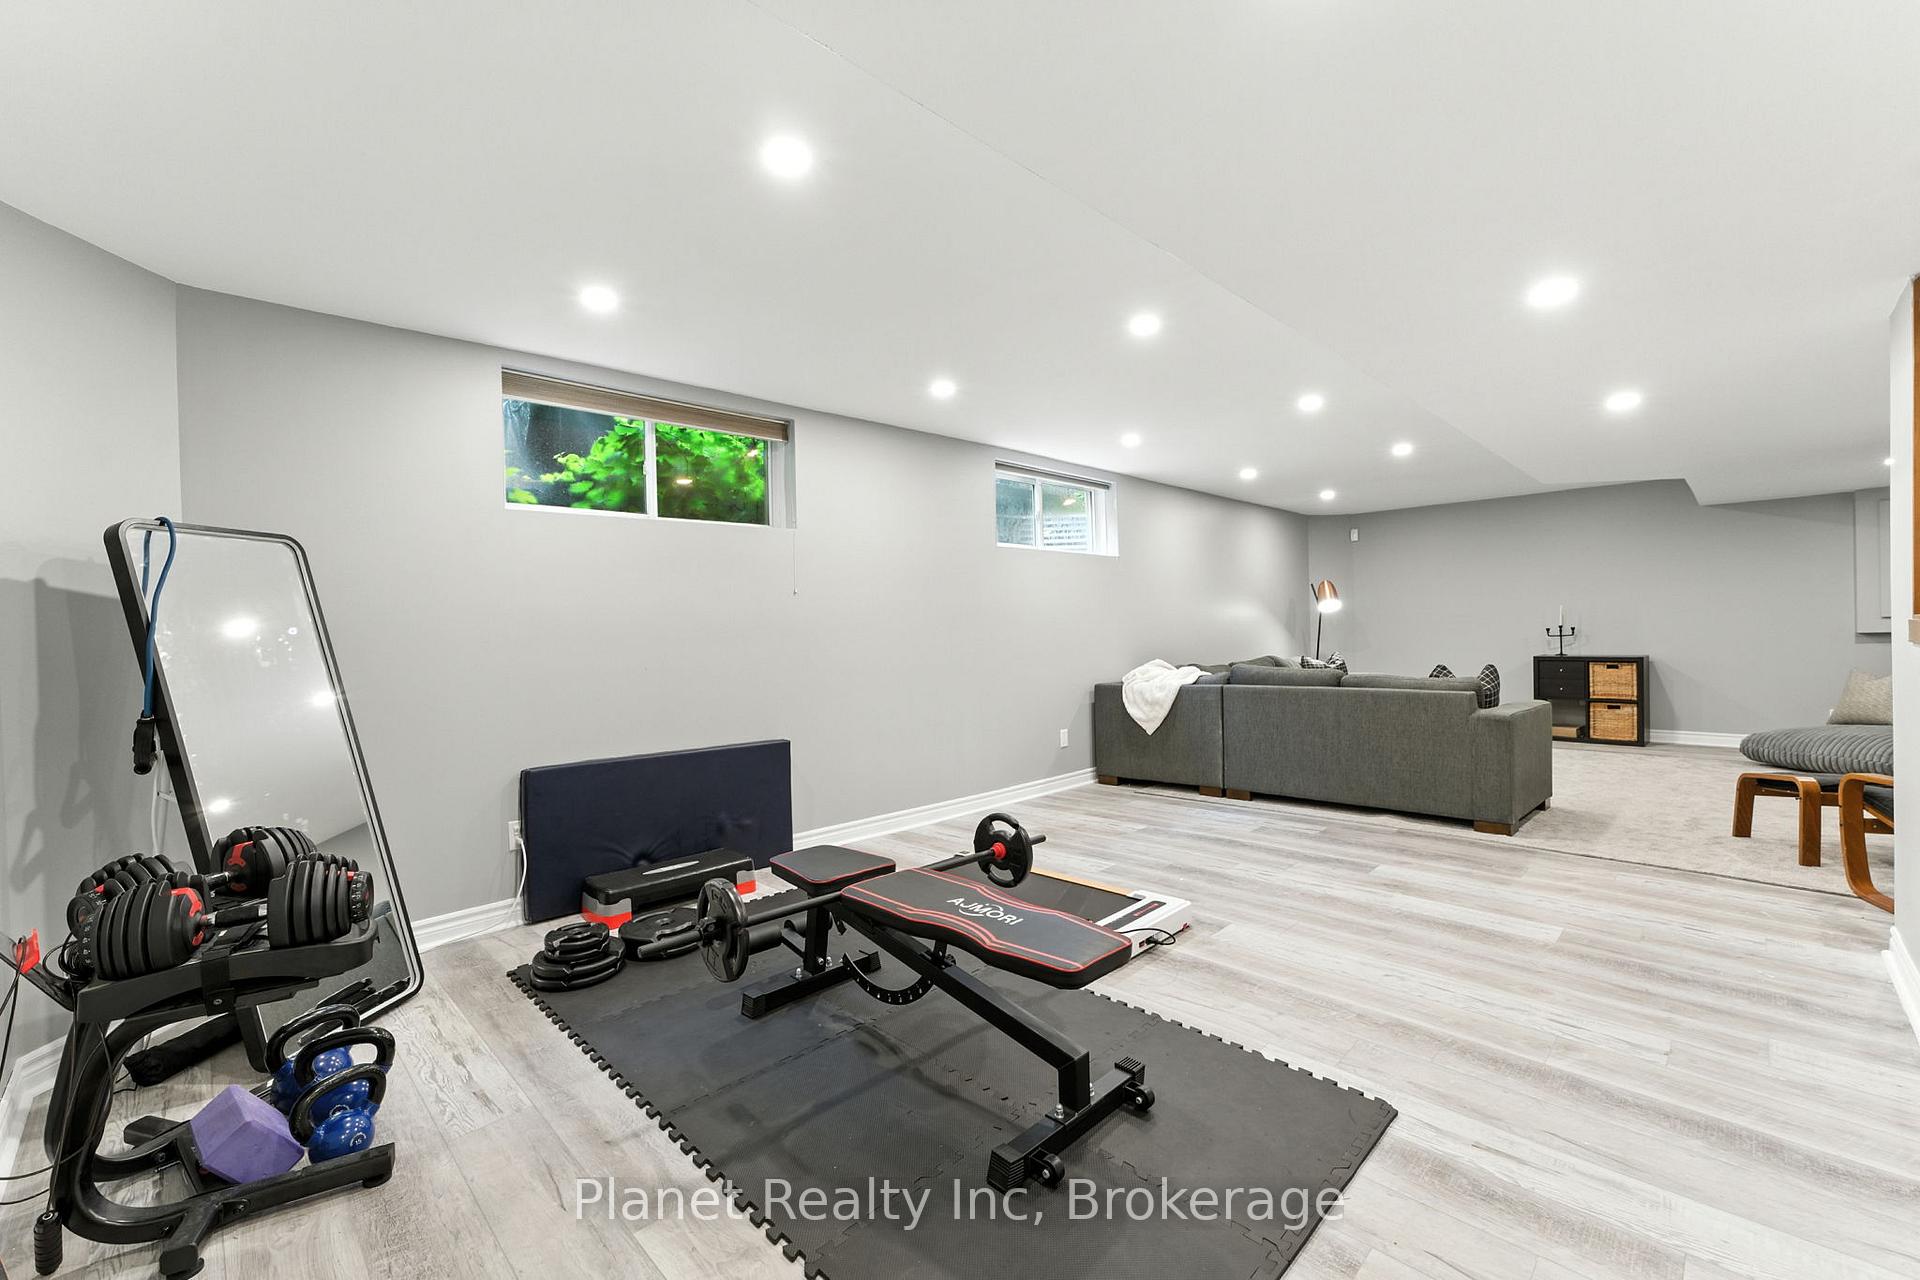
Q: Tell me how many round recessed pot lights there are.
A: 12